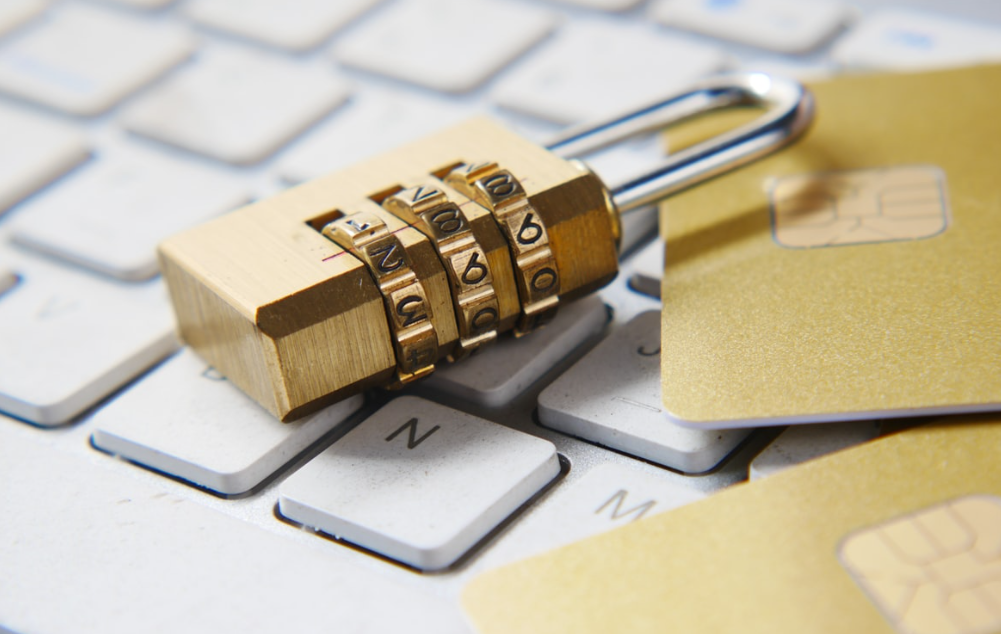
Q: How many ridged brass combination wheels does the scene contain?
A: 3